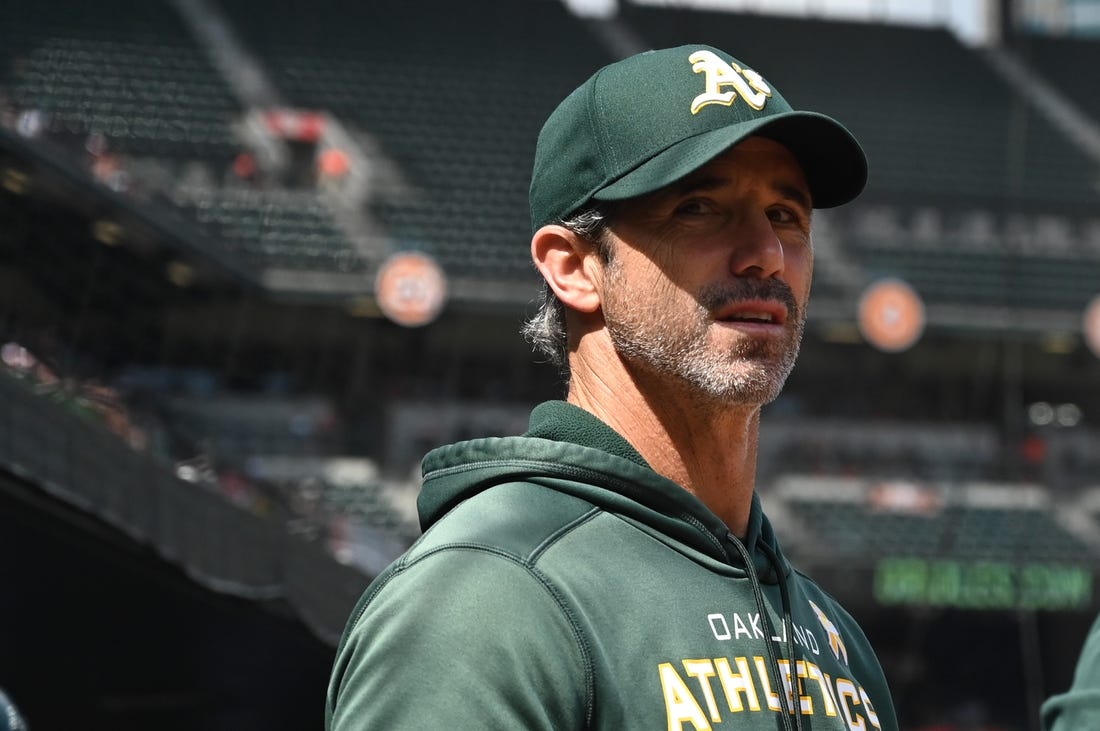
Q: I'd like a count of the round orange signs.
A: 3